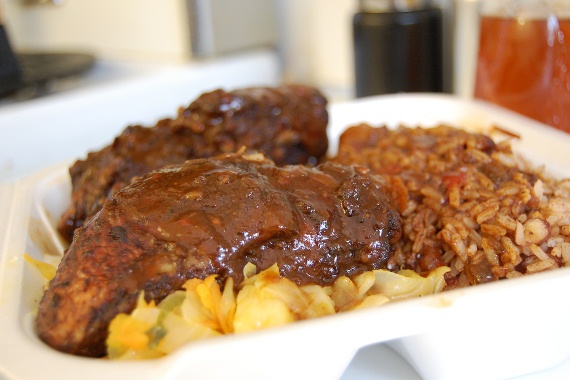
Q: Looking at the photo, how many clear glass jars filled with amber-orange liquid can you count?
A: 1